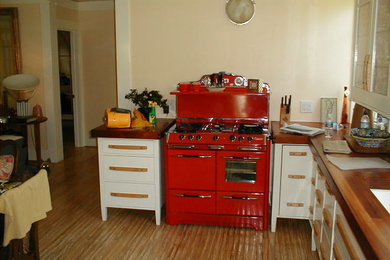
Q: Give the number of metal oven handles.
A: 4